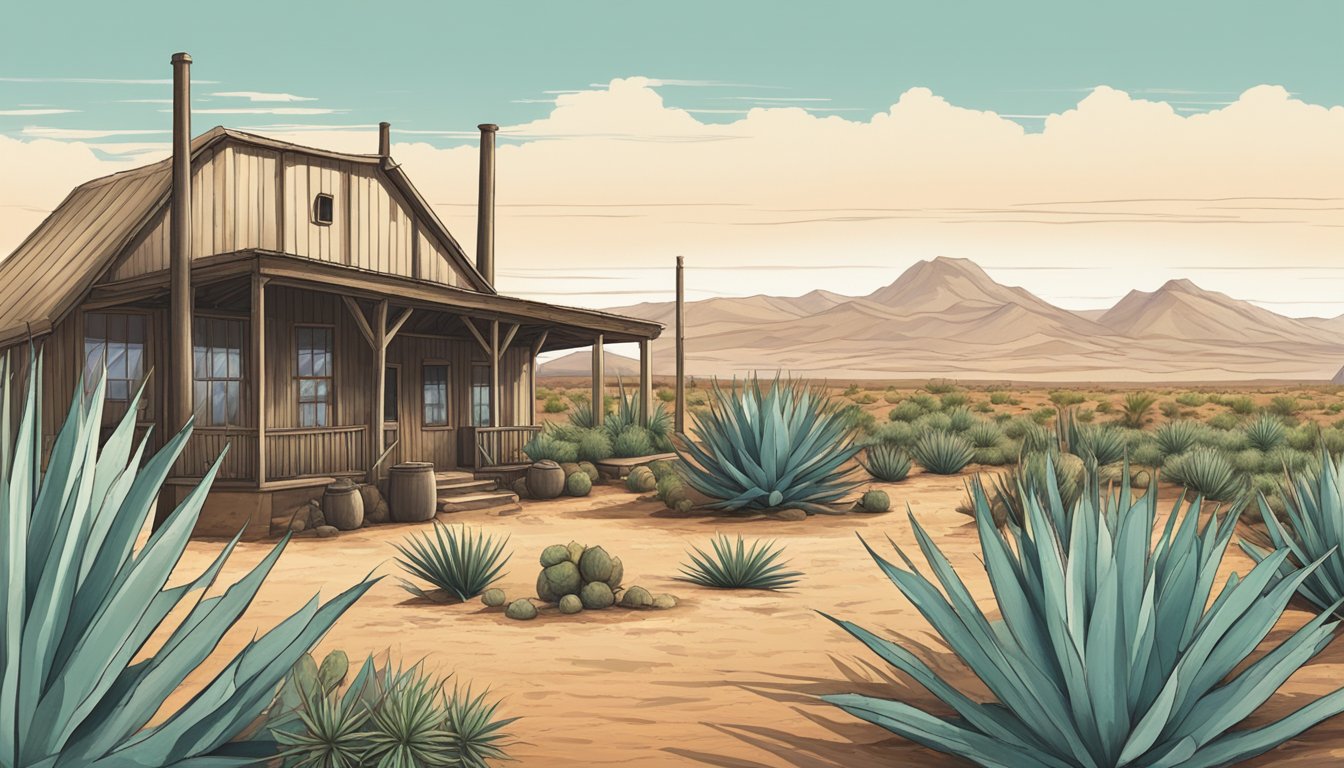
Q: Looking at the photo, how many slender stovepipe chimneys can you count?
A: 3